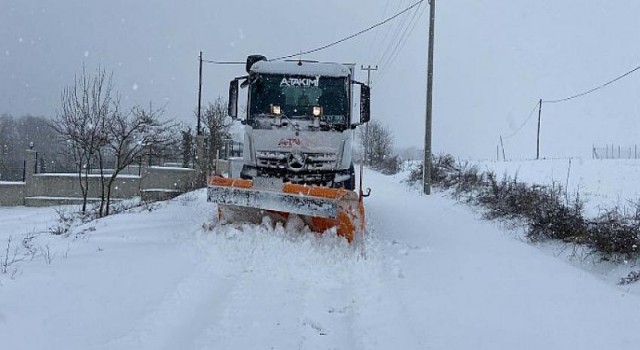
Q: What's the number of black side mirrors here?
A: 2